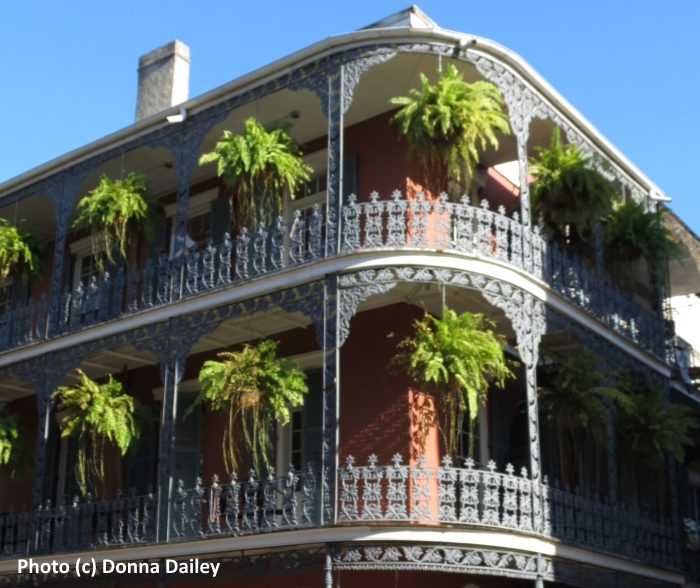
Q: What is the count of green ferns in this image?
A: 12